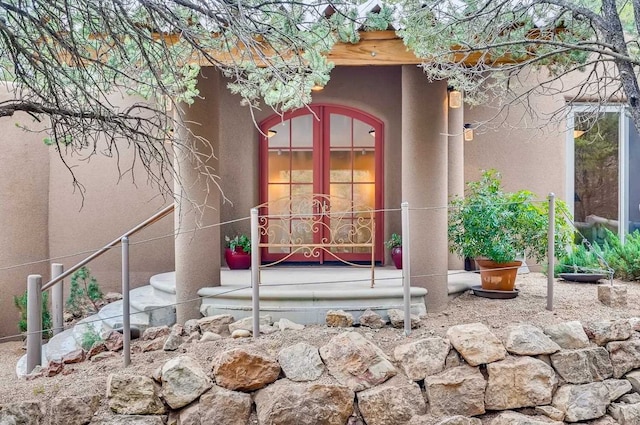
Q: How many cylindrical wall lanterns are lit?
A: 2